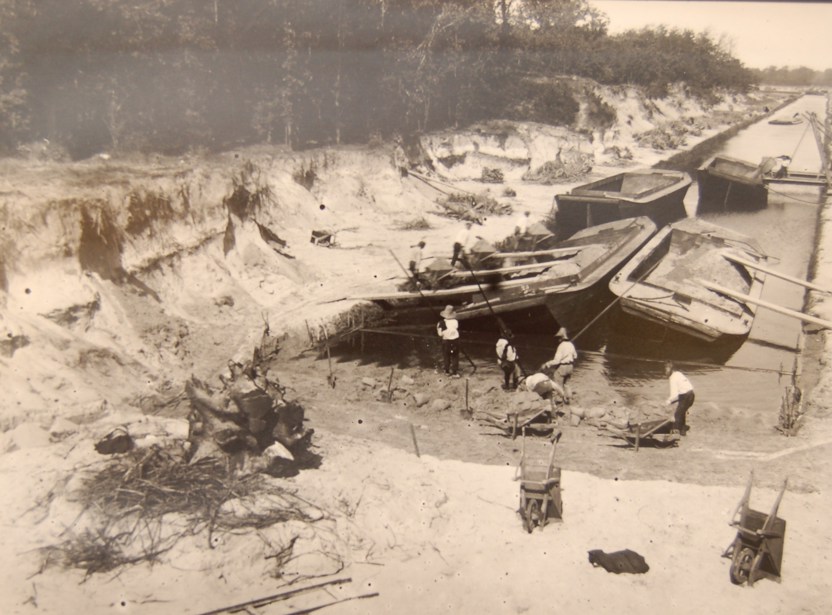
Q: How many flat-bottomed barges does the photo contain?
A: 4